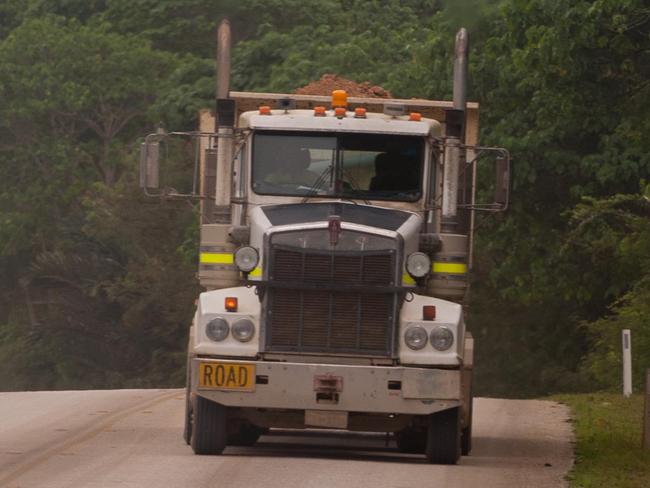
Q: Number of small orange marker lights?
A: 5